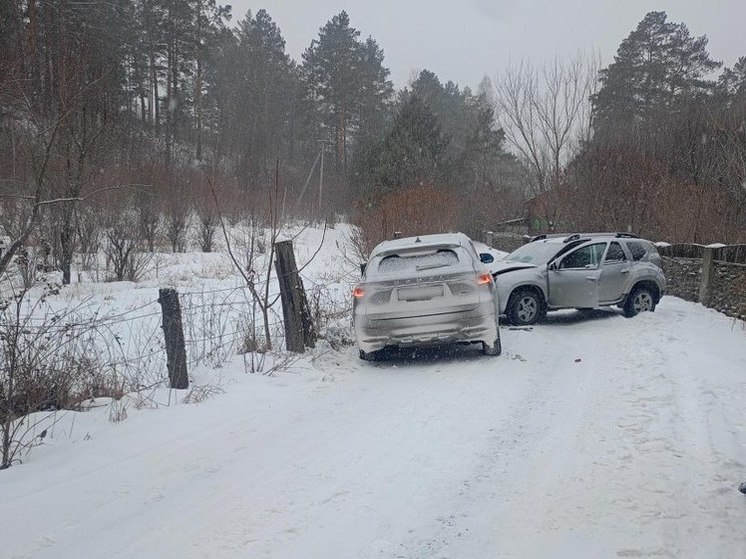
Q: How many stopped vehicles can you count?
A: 2